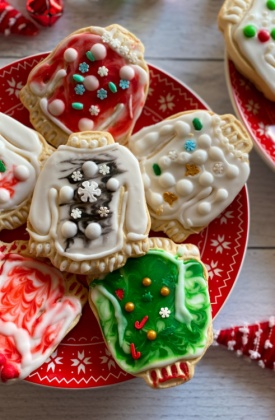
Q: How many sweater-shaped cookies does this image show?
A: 7